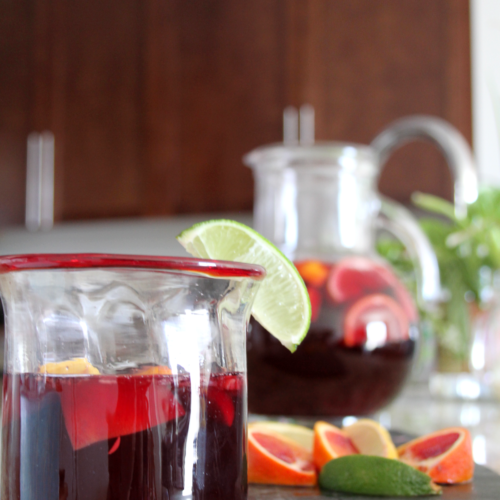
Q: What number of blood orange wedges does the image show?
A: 3